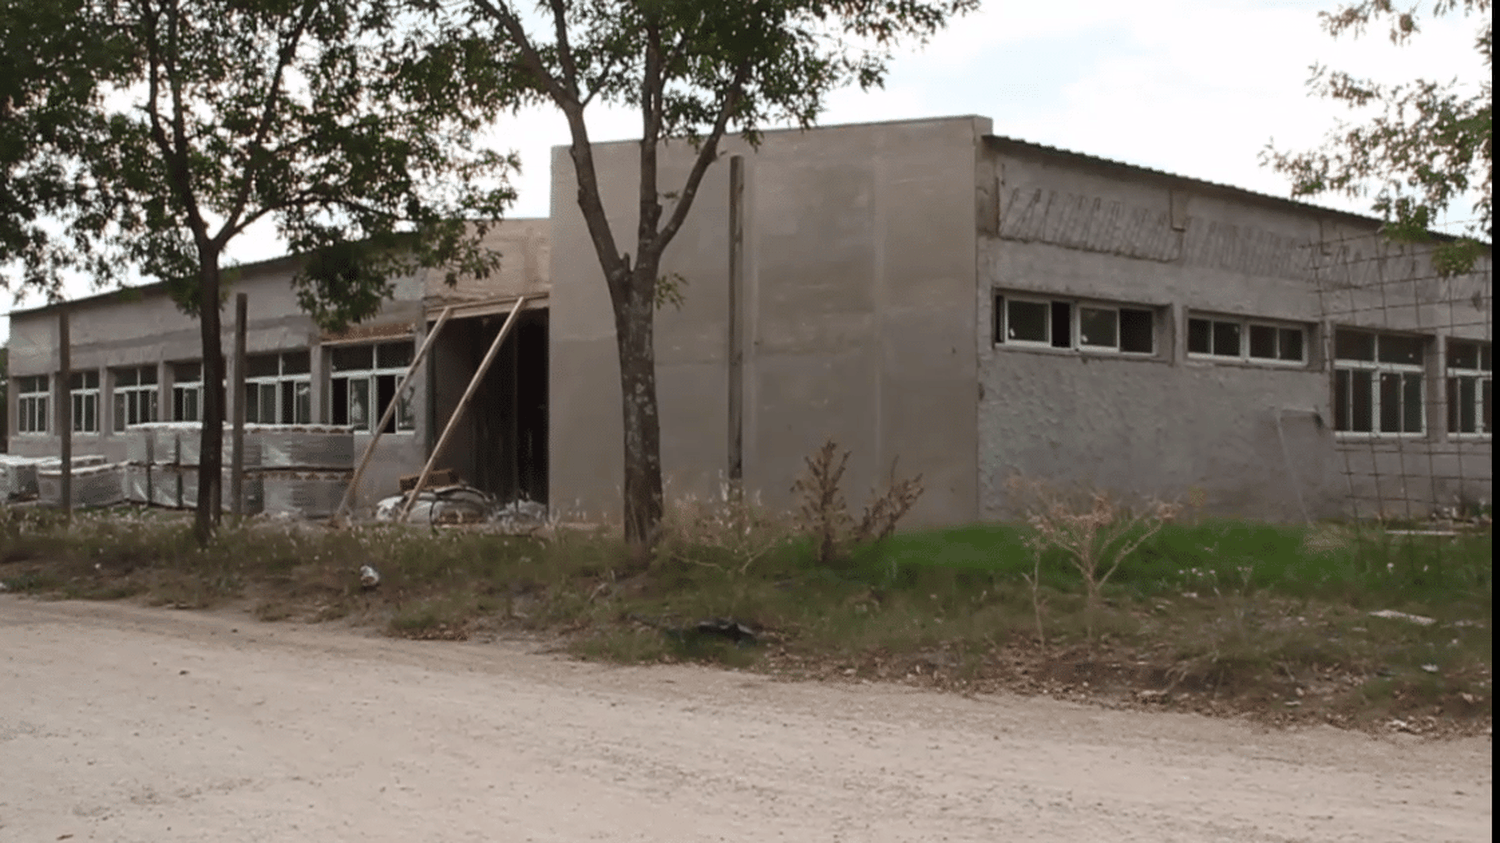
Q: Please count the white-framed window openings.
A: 10